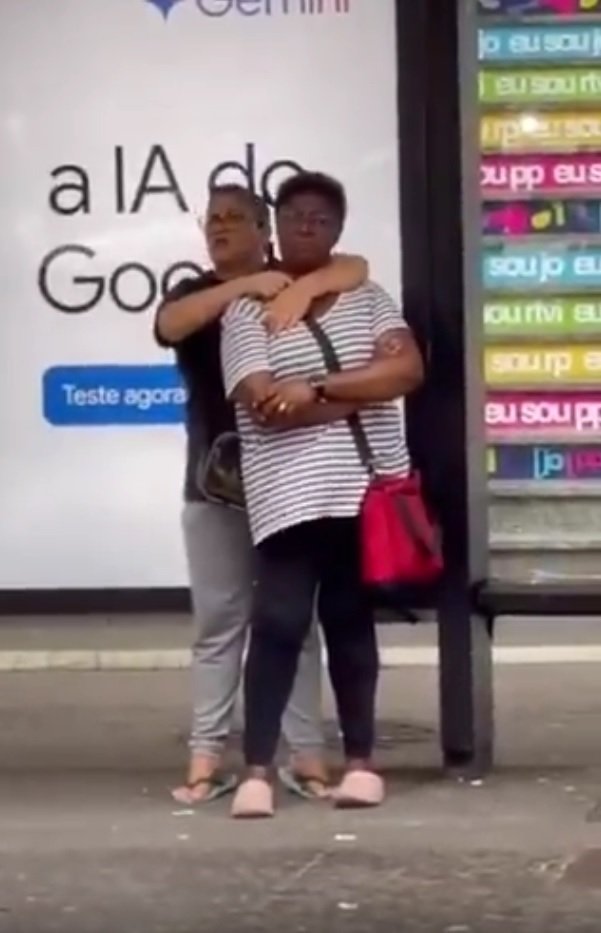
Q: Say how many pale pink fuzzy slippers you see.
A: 2